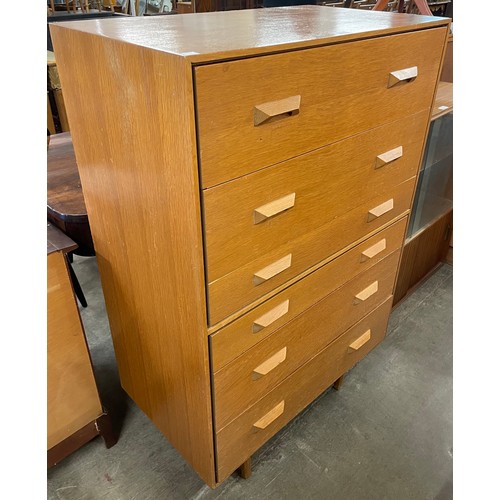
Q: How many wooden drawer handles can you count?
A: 12